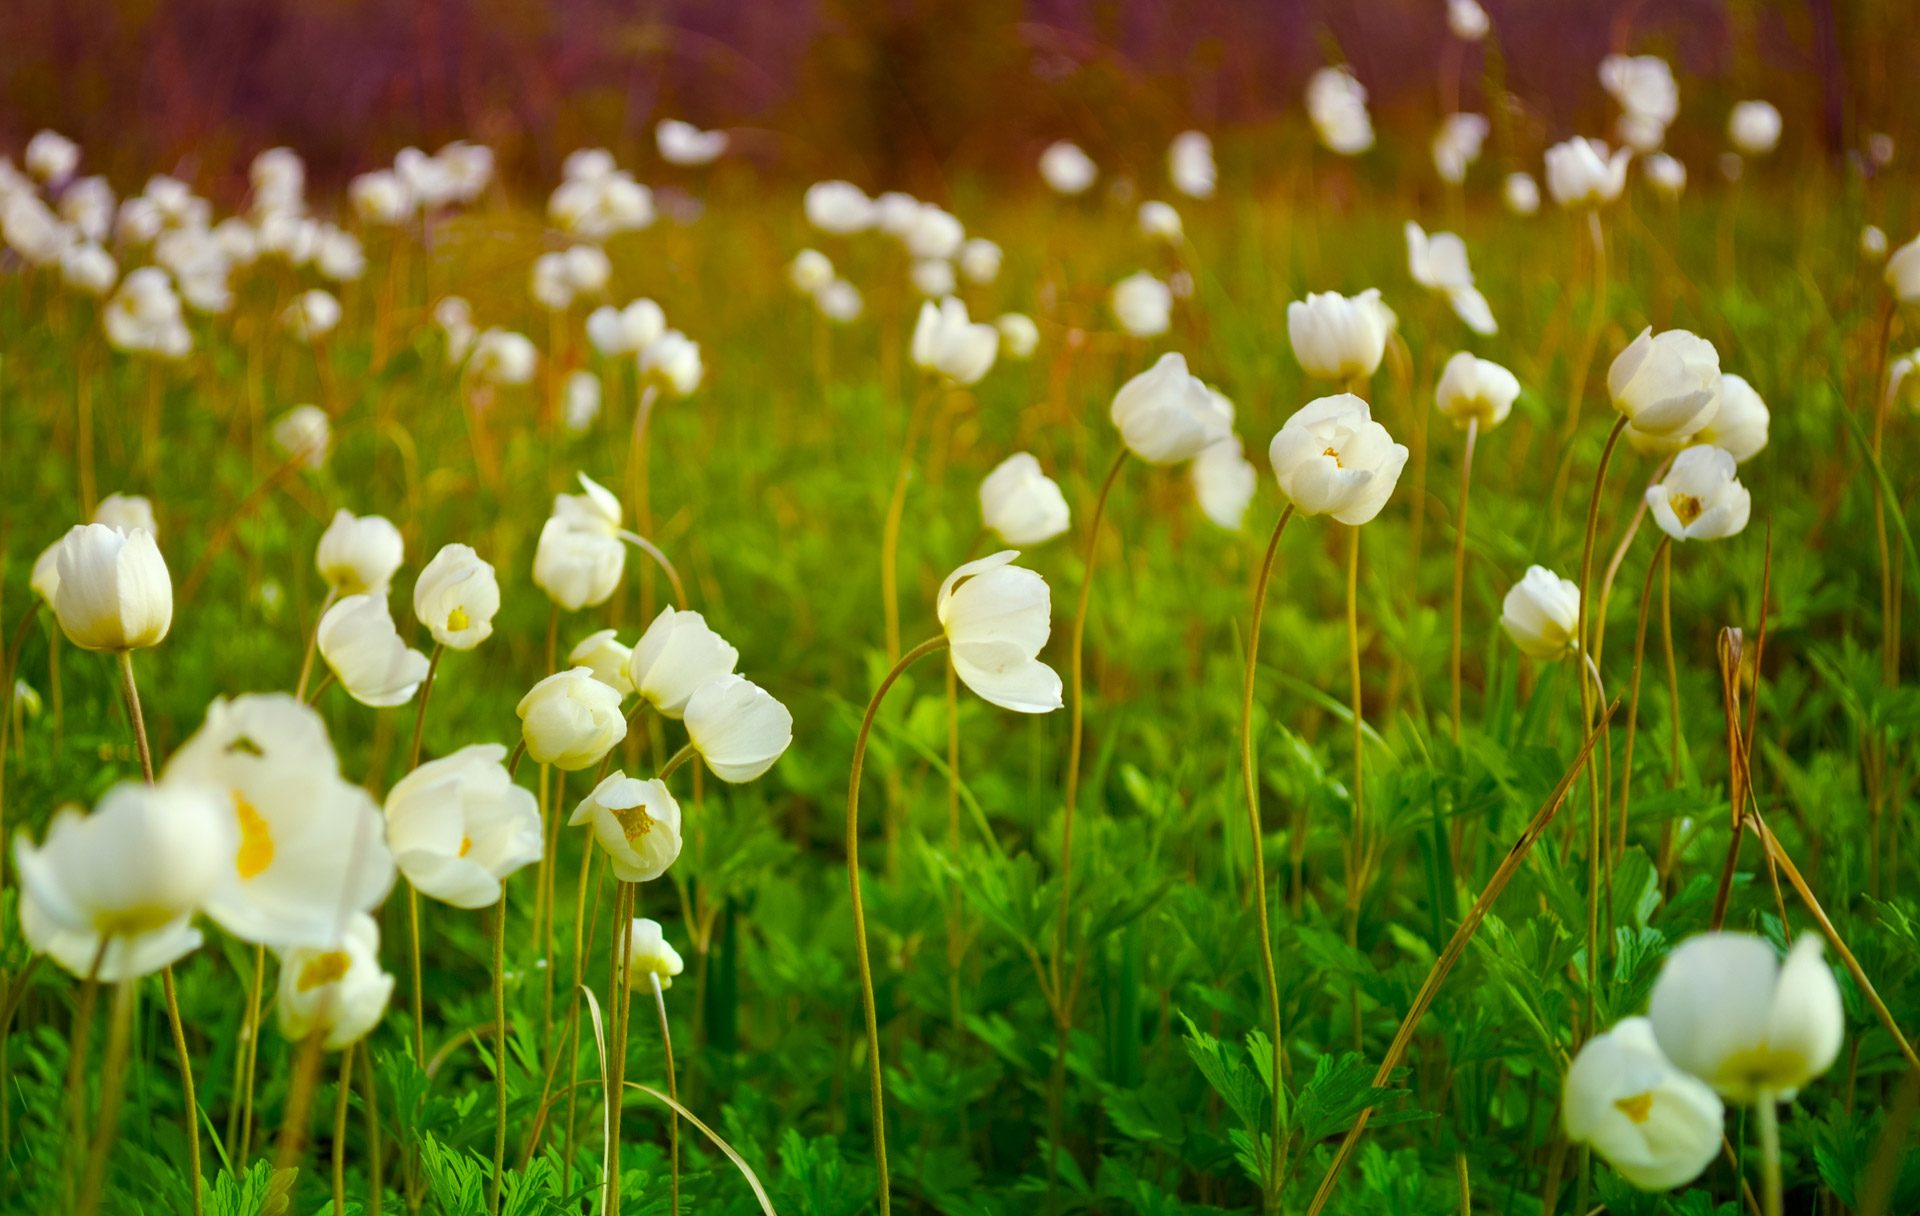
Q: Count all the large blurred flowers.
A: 5